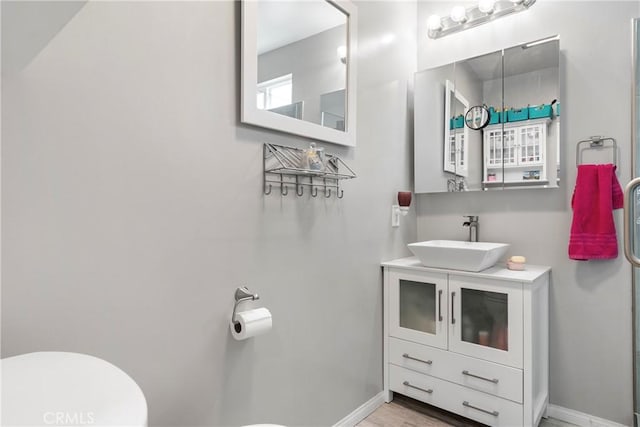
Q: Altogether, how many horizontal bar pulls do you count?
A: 4